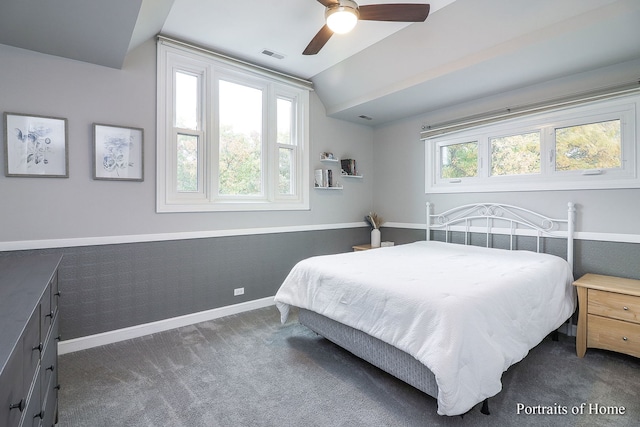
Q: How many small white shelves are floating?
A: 3